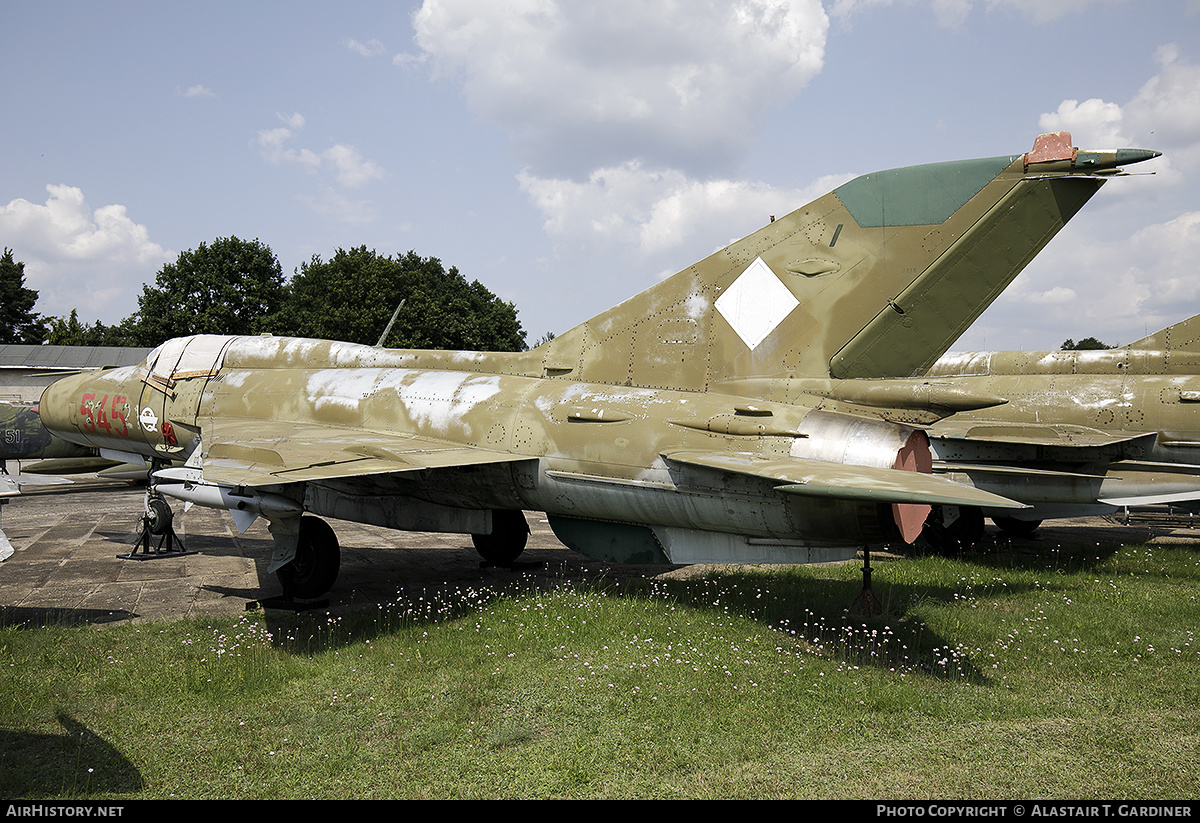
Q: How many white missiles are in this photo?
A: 1